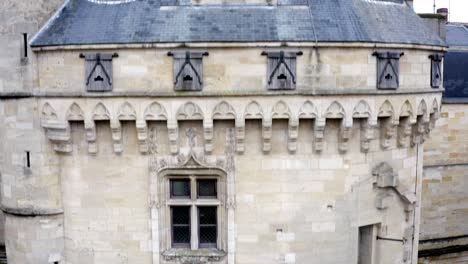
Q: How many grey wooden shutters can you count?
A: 5